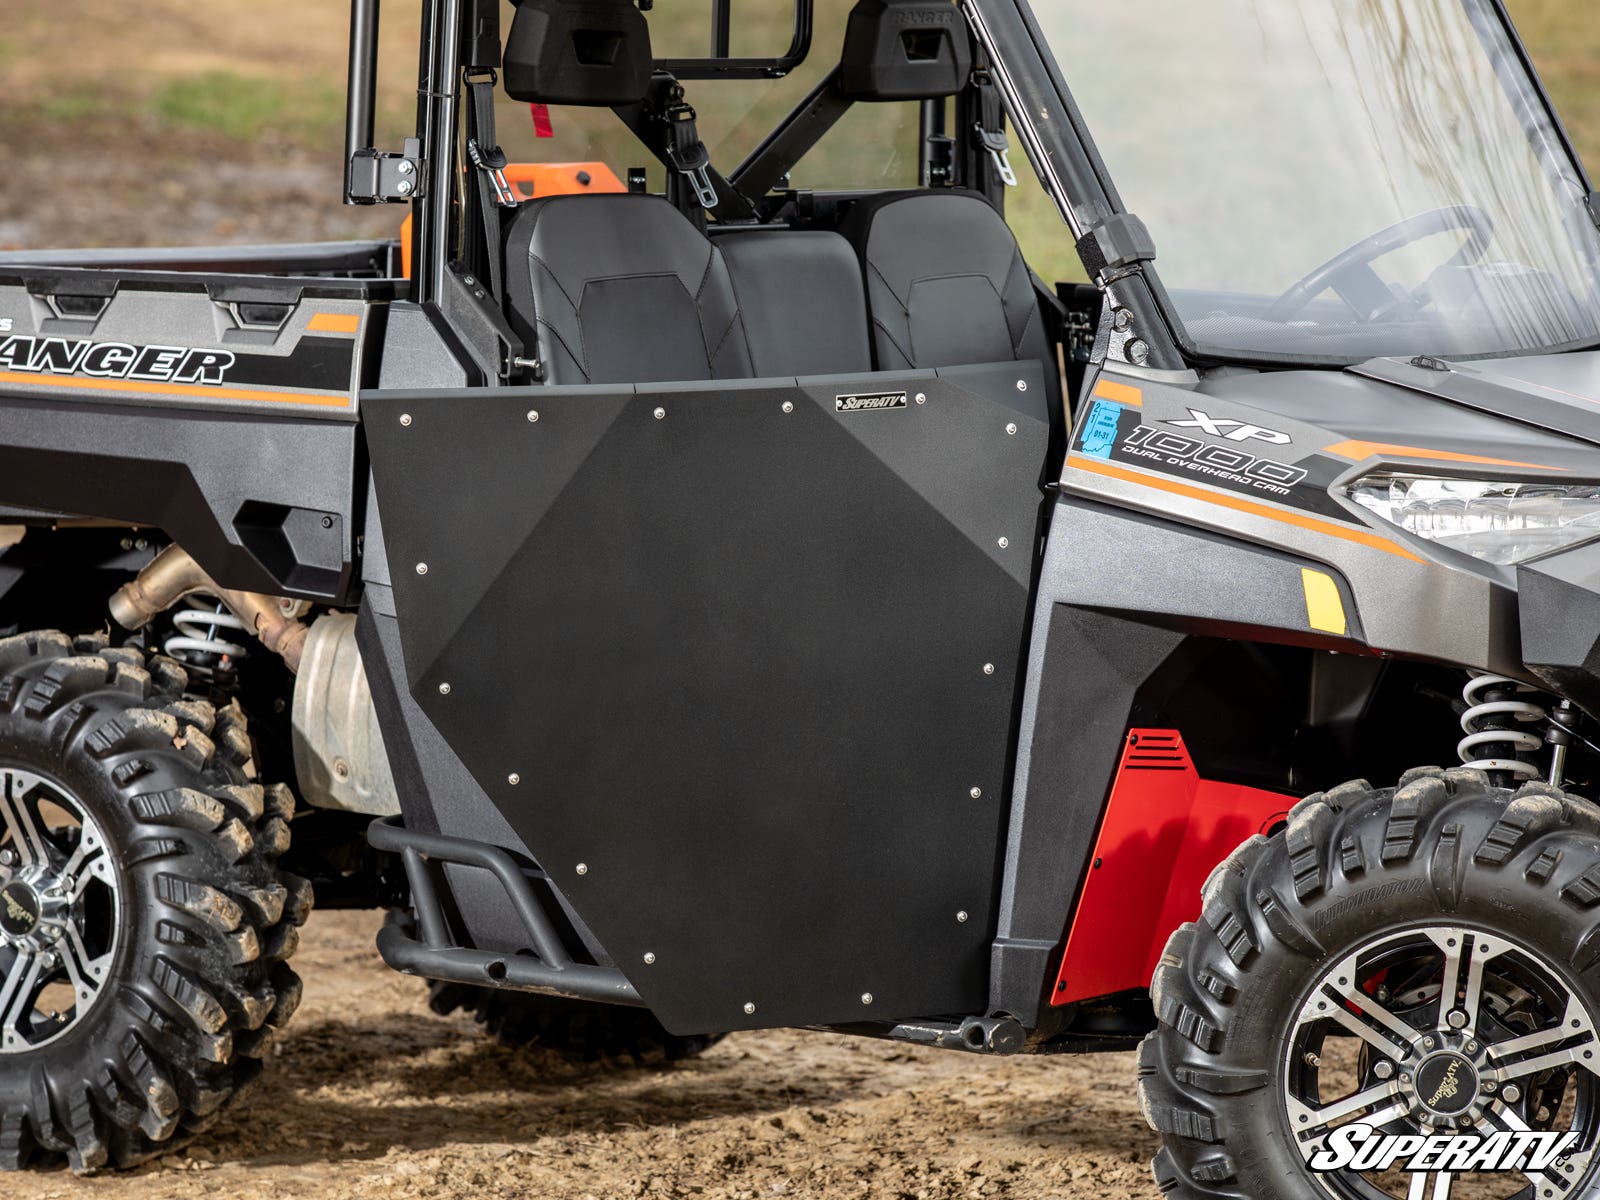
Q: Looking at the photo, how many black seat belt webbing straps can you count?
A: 3